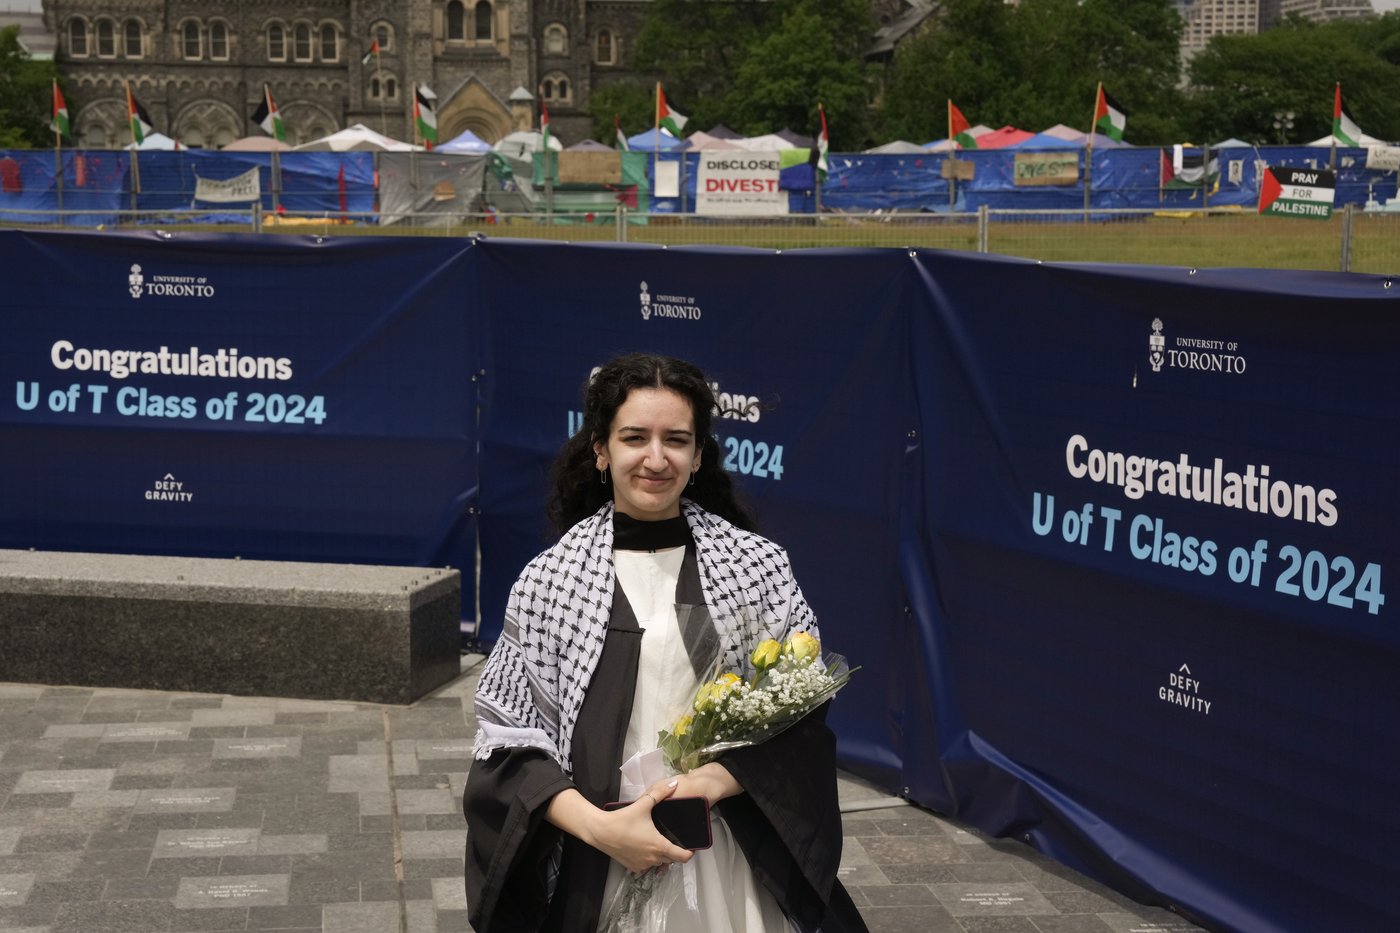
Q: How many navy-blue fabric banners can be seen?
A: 3